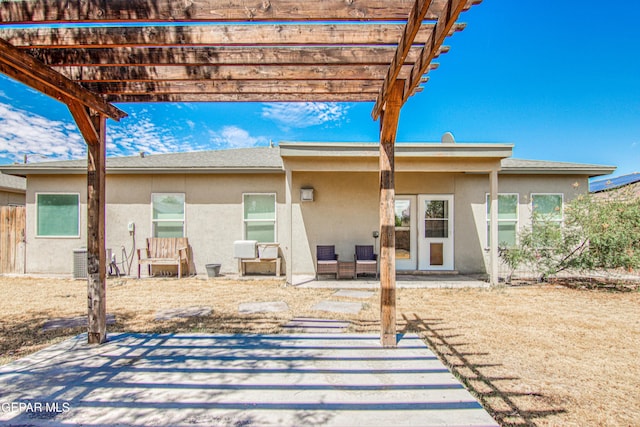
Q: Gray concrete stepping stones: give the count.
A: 6